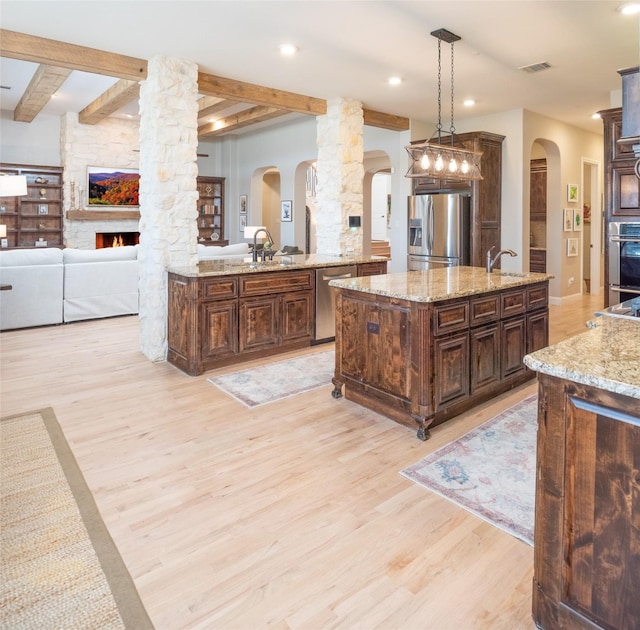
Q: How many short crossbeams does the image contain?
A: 4